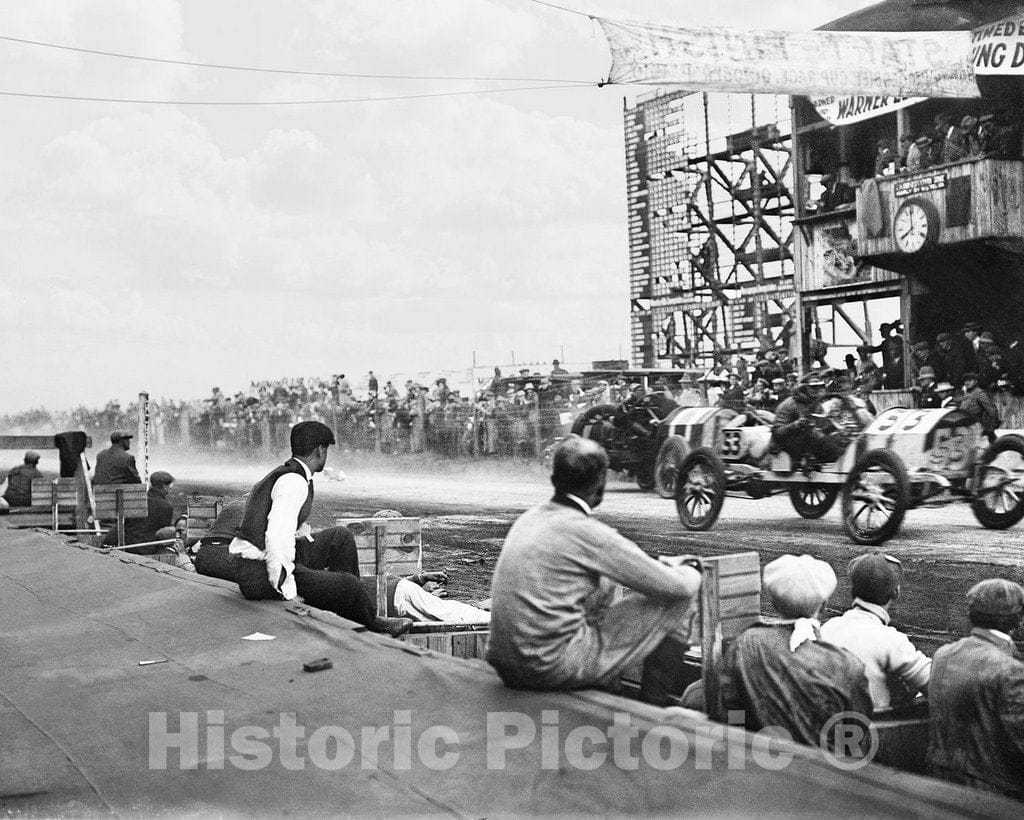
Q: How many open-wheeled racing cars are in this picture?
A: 2